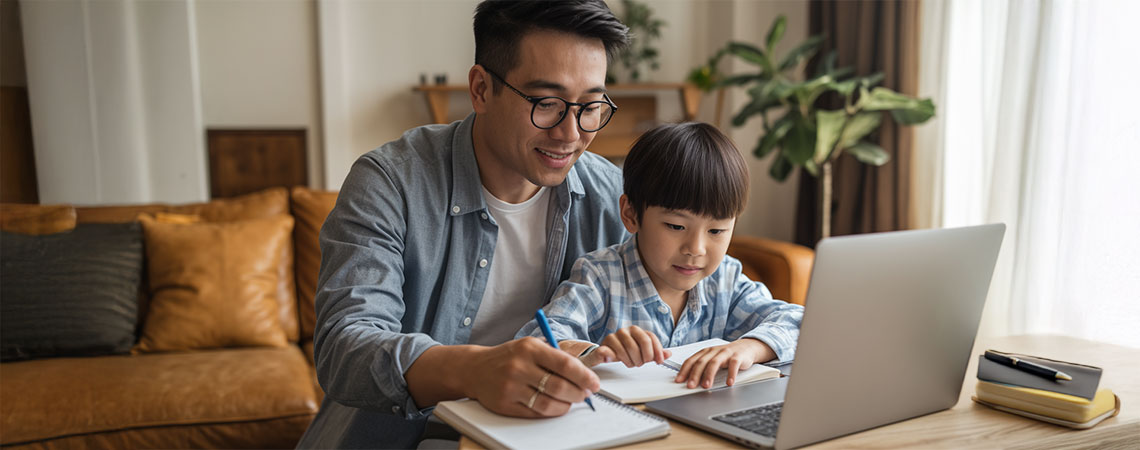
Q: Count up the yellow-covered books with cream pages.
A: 1